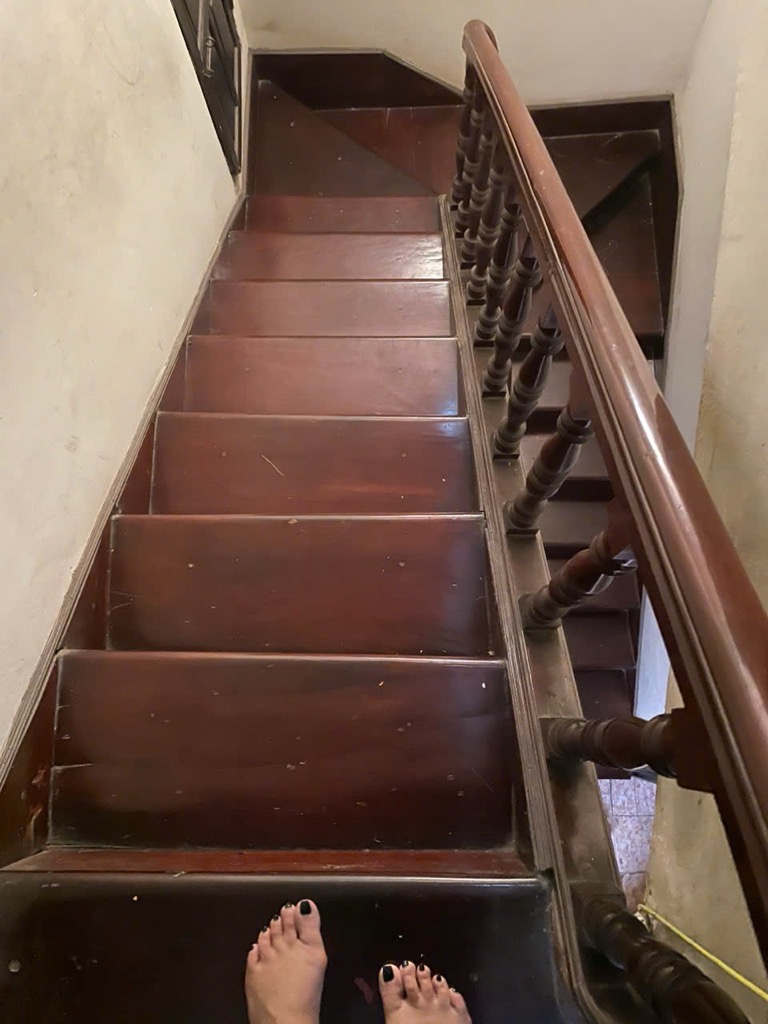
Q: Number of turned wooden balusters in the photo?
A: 11